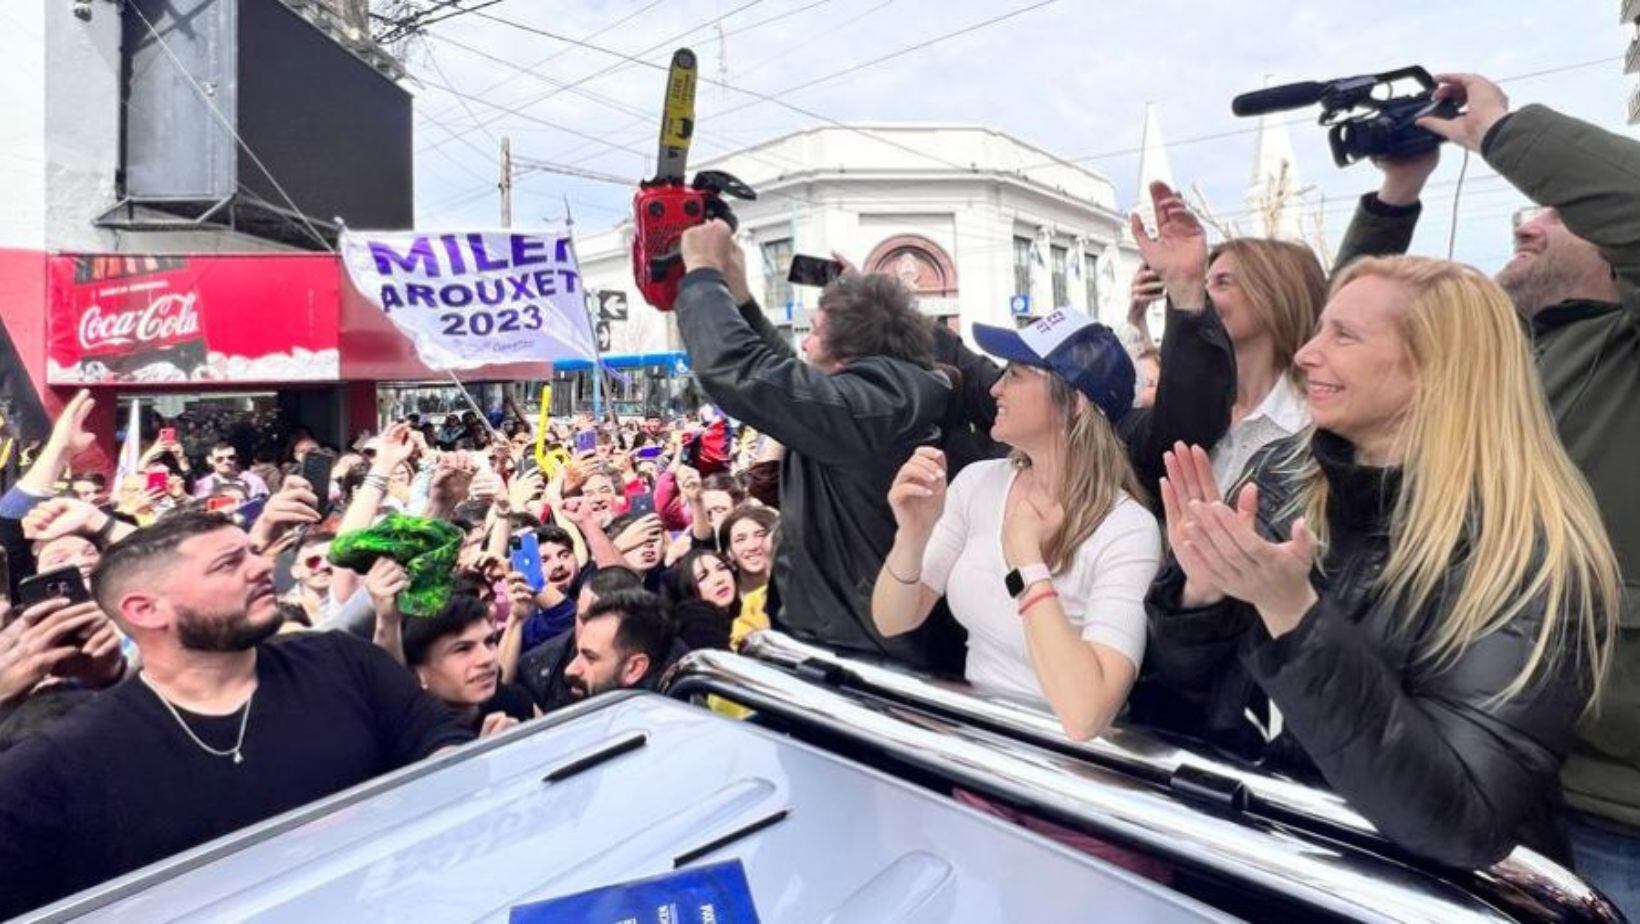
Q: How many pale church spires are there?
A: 2